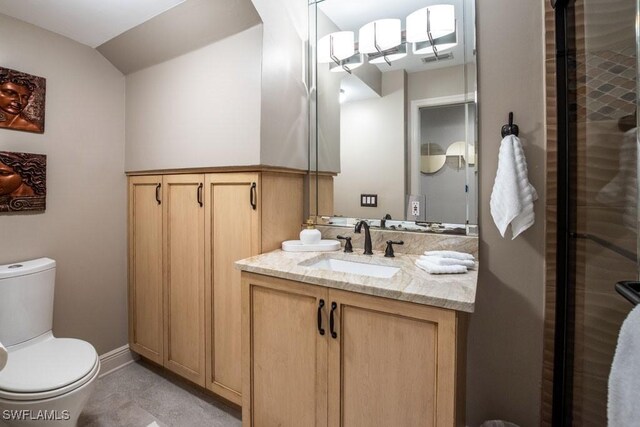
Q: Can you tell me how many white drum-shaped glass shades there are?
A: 3